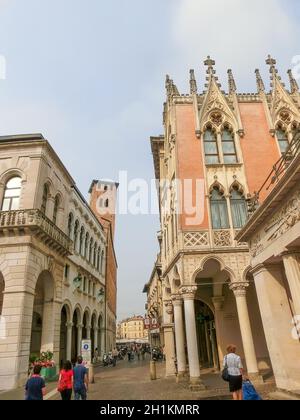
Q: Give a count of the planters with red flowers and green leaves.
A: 1